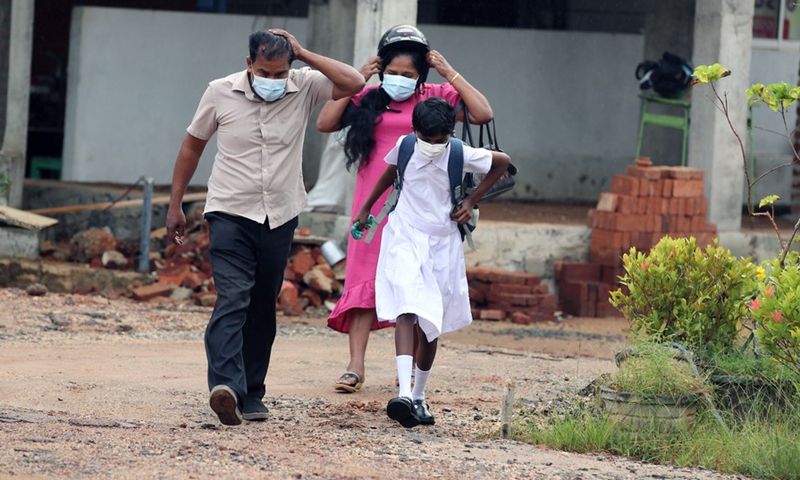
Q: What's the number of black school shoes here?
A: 2